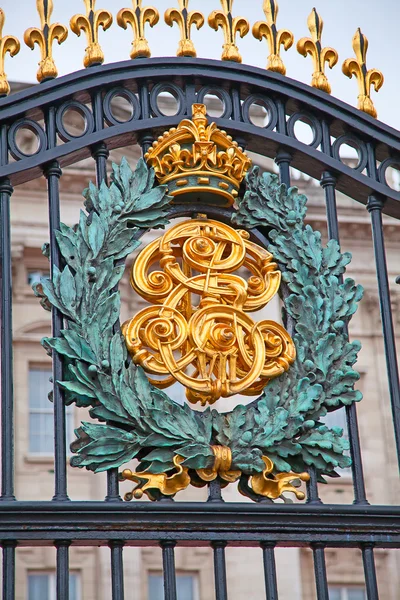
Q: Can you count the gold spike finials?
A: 9